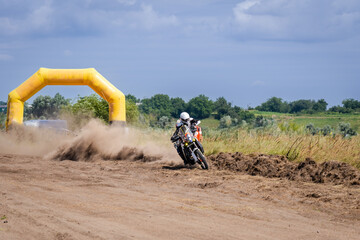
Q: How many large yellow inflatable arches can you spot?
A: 1